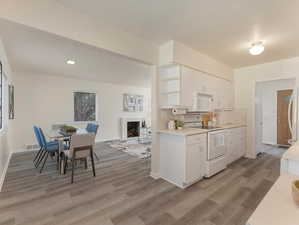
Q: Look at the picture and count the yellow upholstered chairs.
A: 0